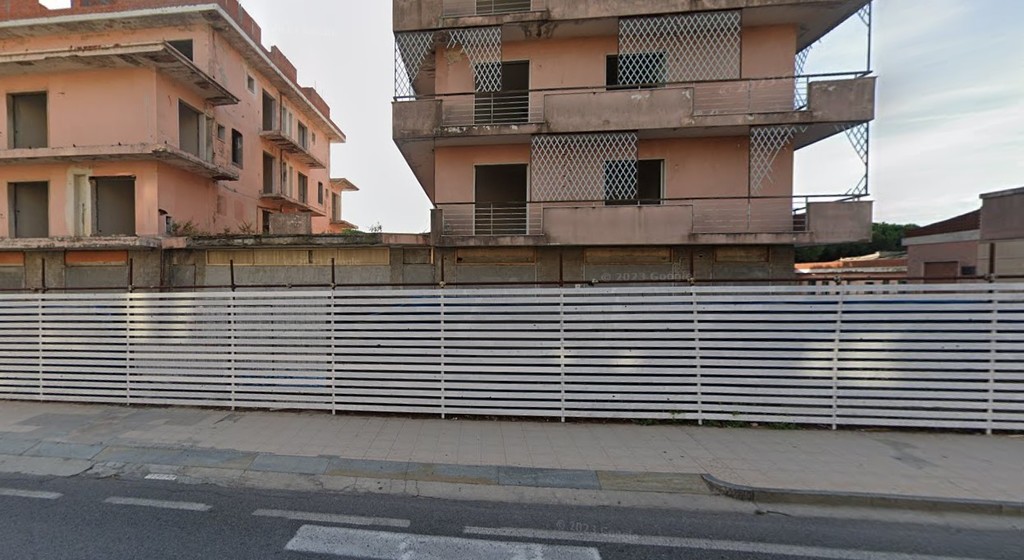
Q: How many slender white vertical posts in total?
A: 9